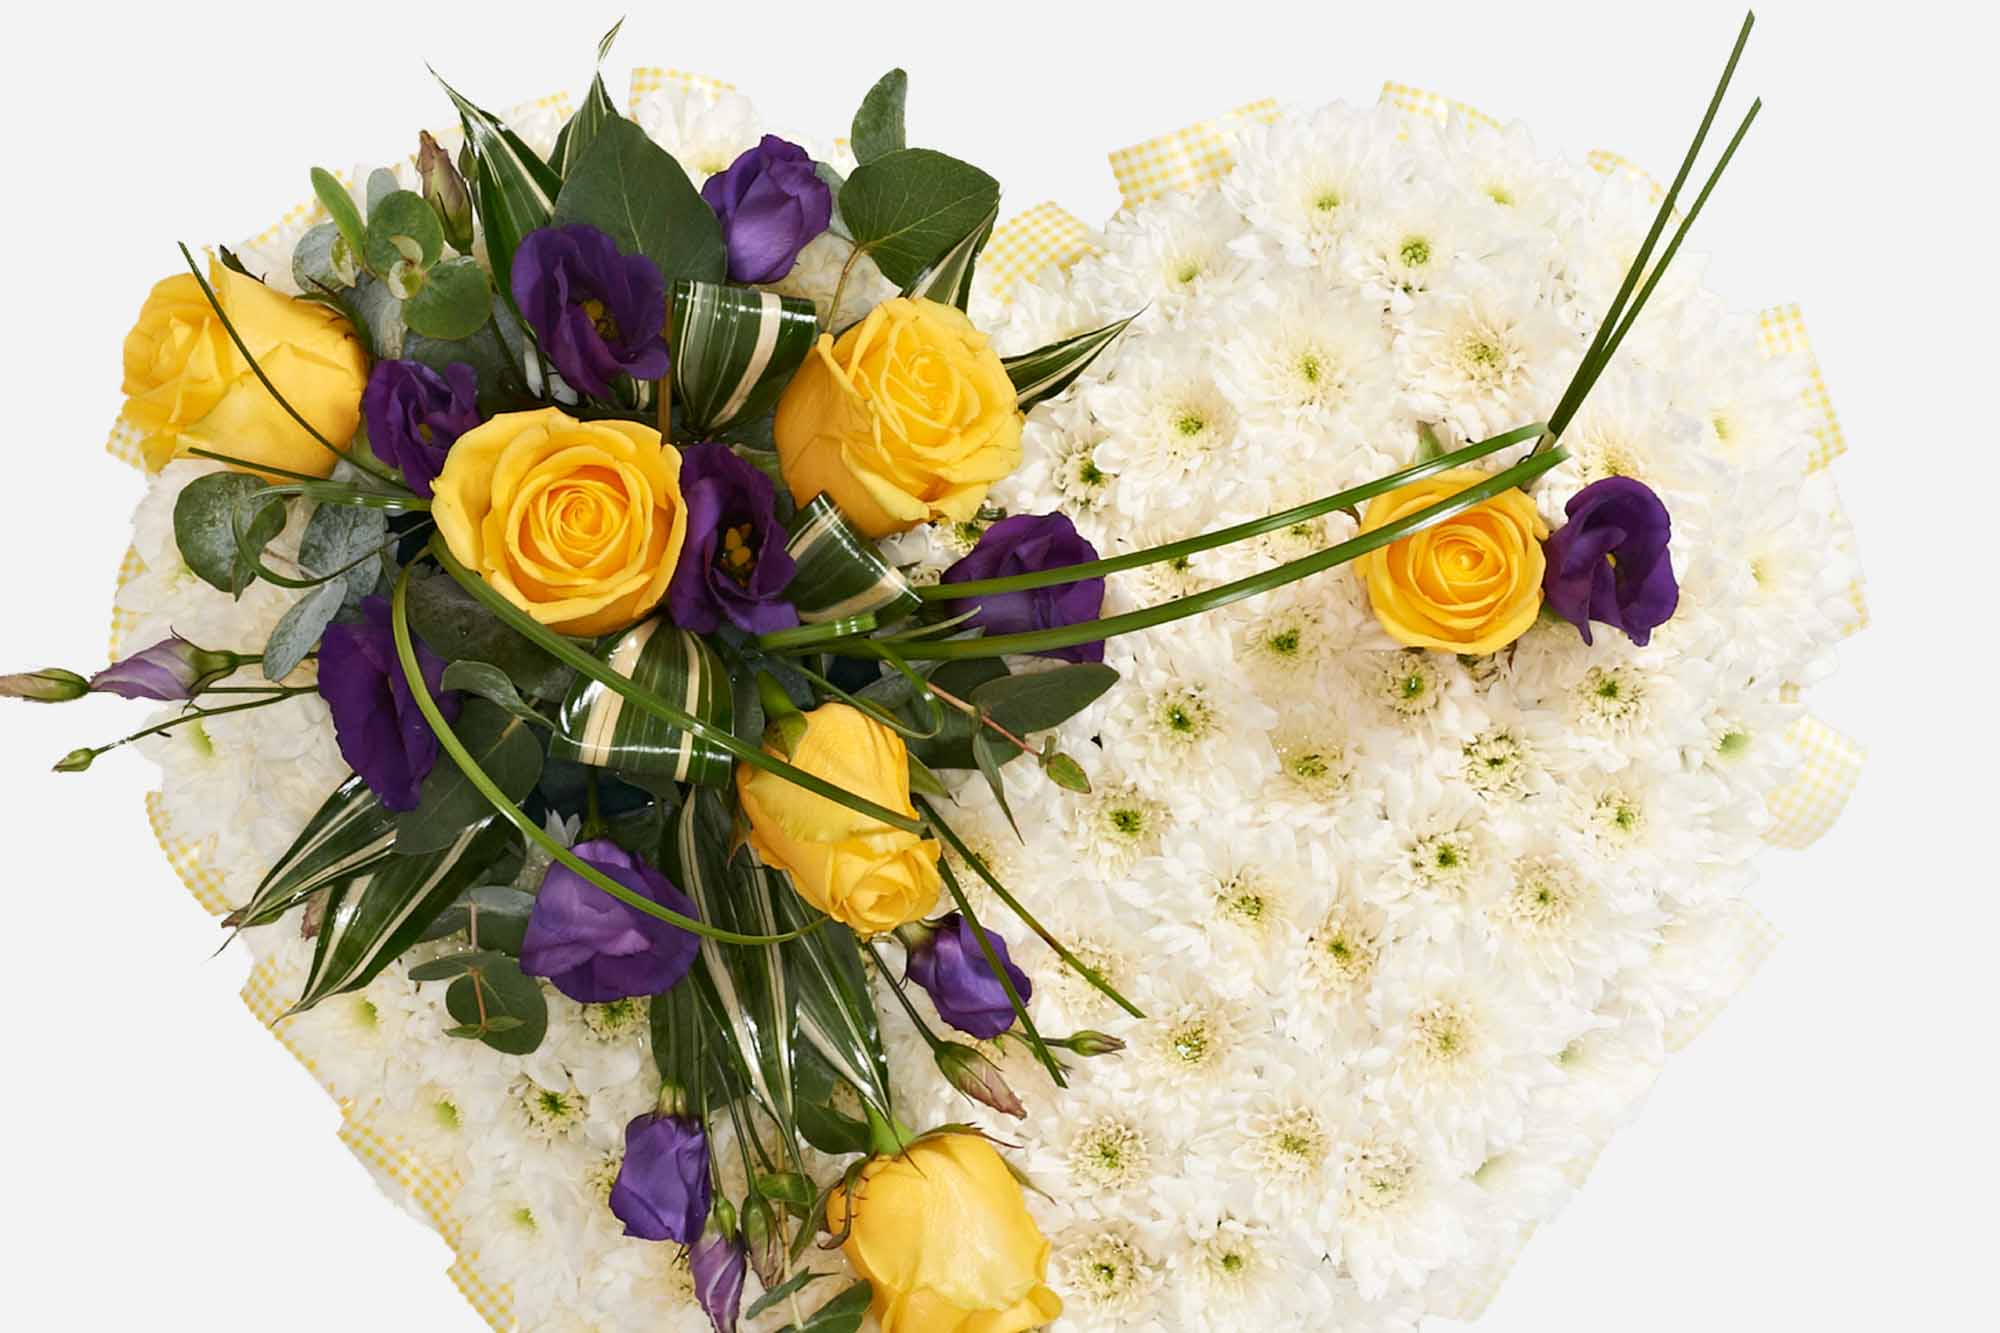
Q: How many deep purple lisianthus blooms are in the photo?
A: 10